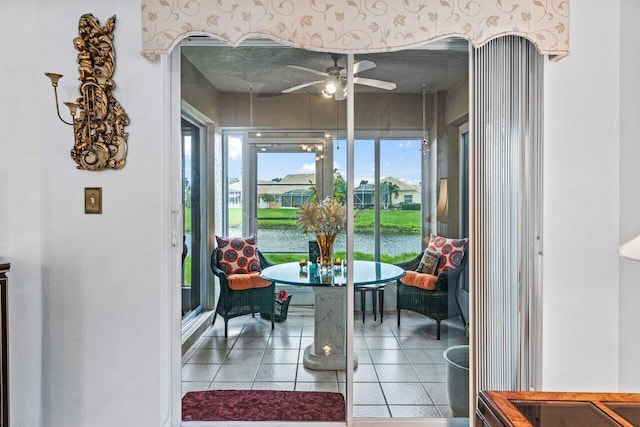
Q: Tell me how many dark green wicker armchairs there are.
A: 2